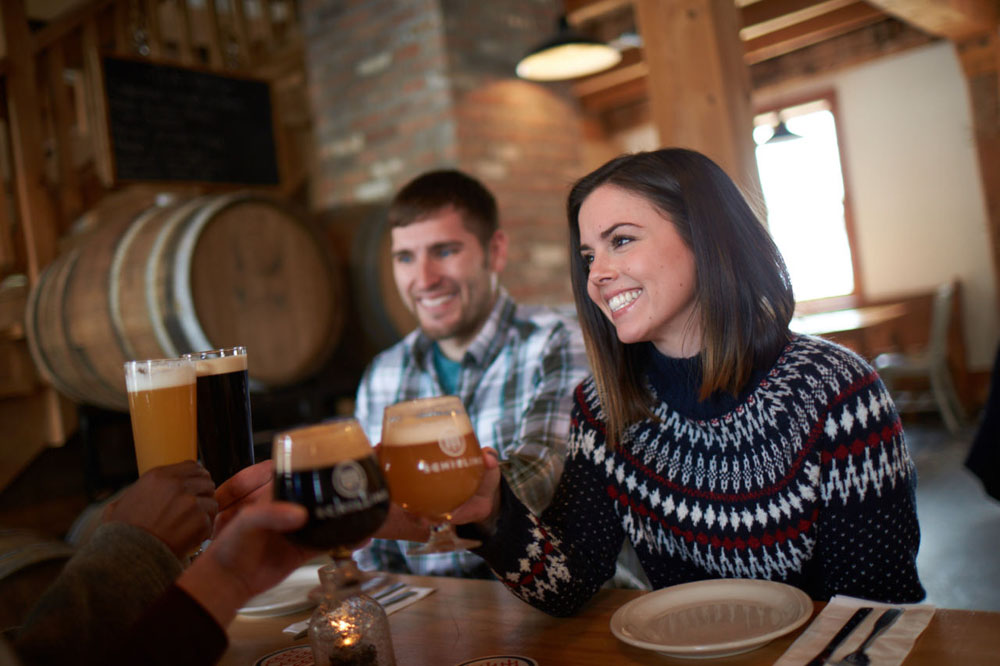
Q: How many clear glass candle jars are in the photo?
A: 1